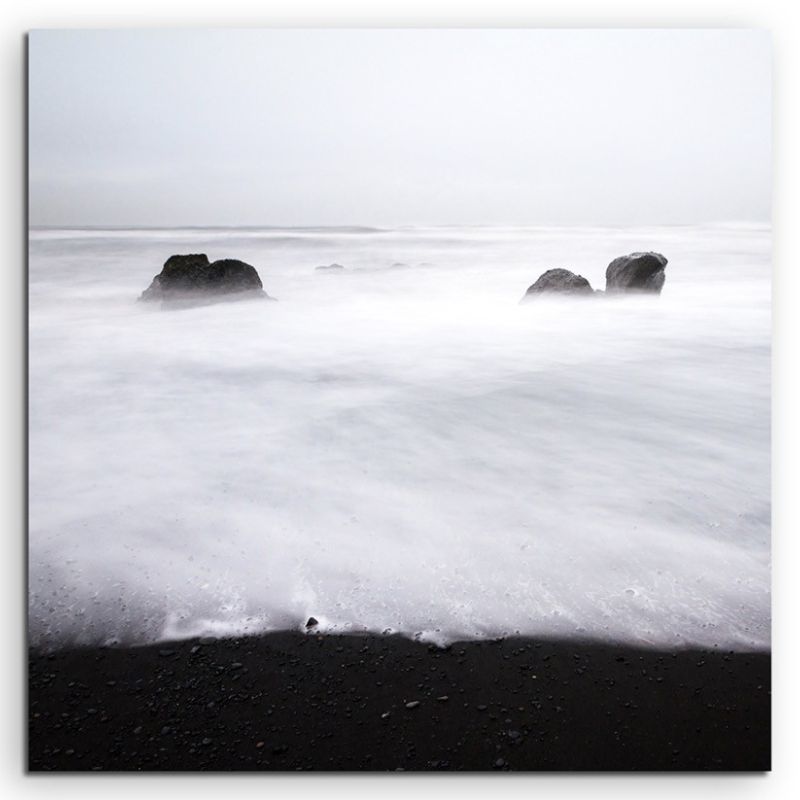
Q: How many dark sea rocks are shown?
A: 3